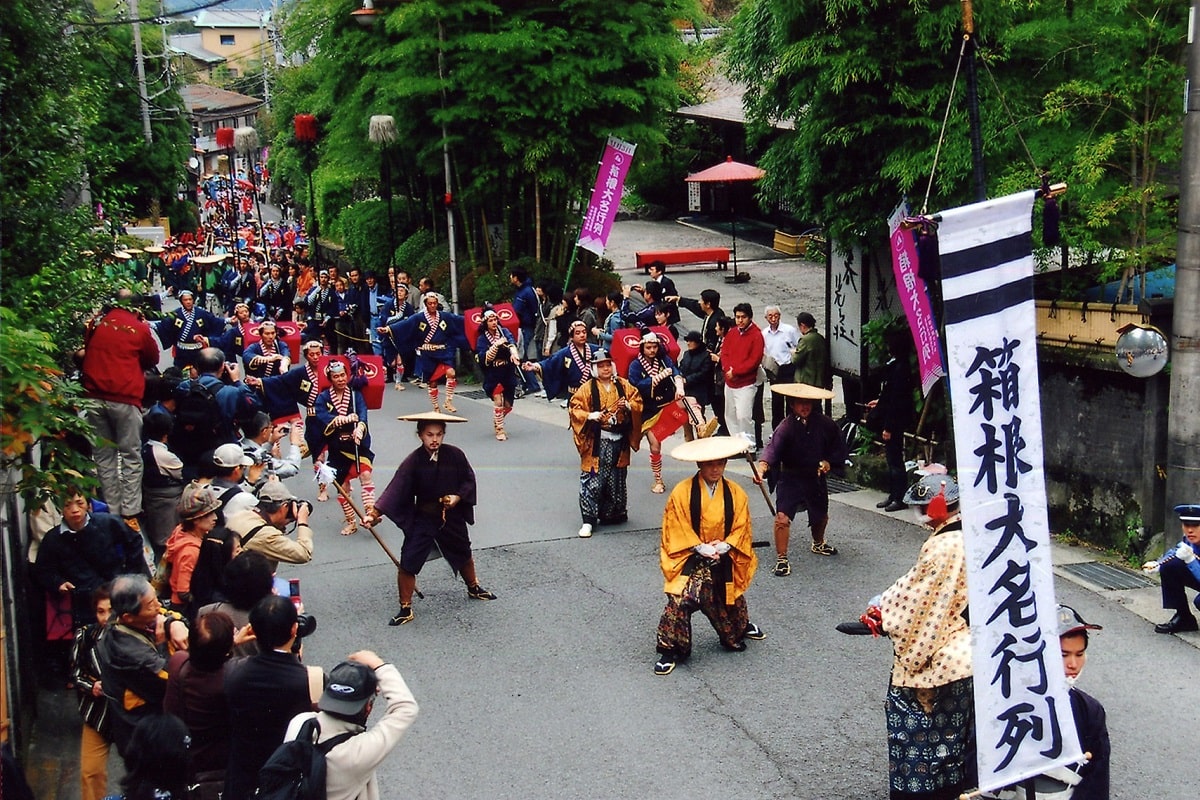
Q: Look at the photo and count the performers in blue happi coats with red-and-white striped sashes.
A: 8